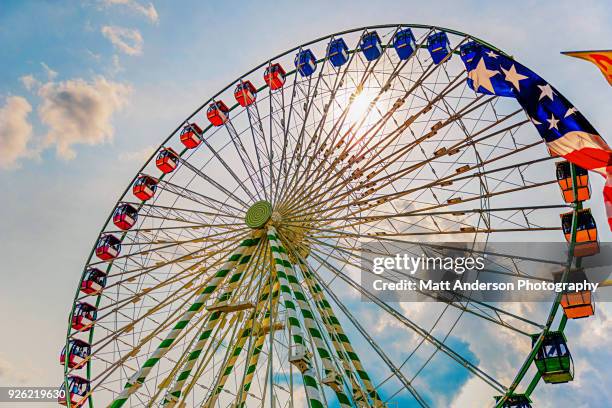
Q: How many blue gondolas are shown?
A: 6